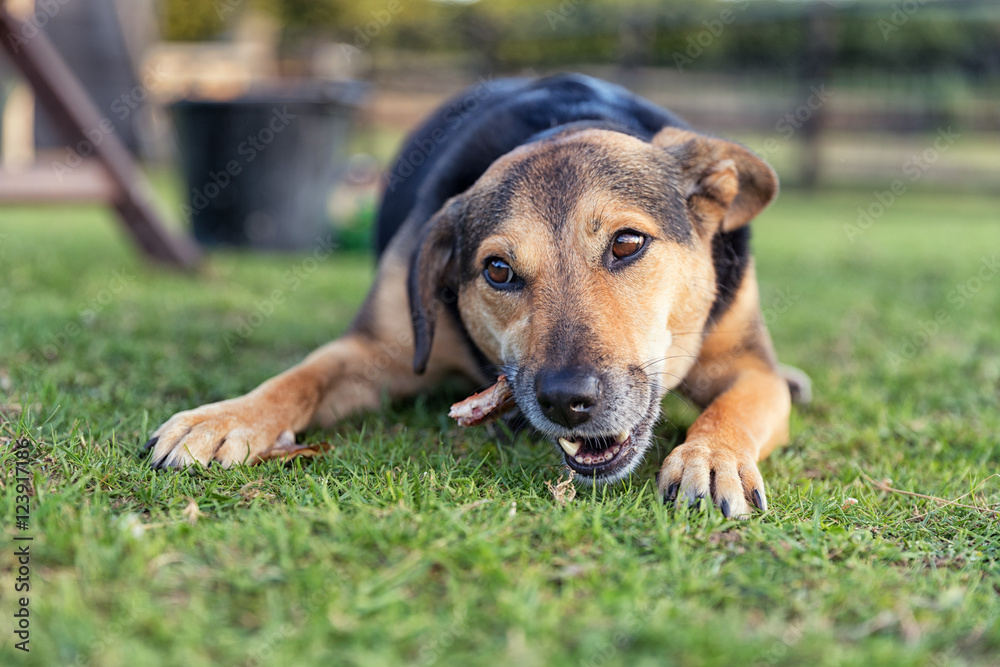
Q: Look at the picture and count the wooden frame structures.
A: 1